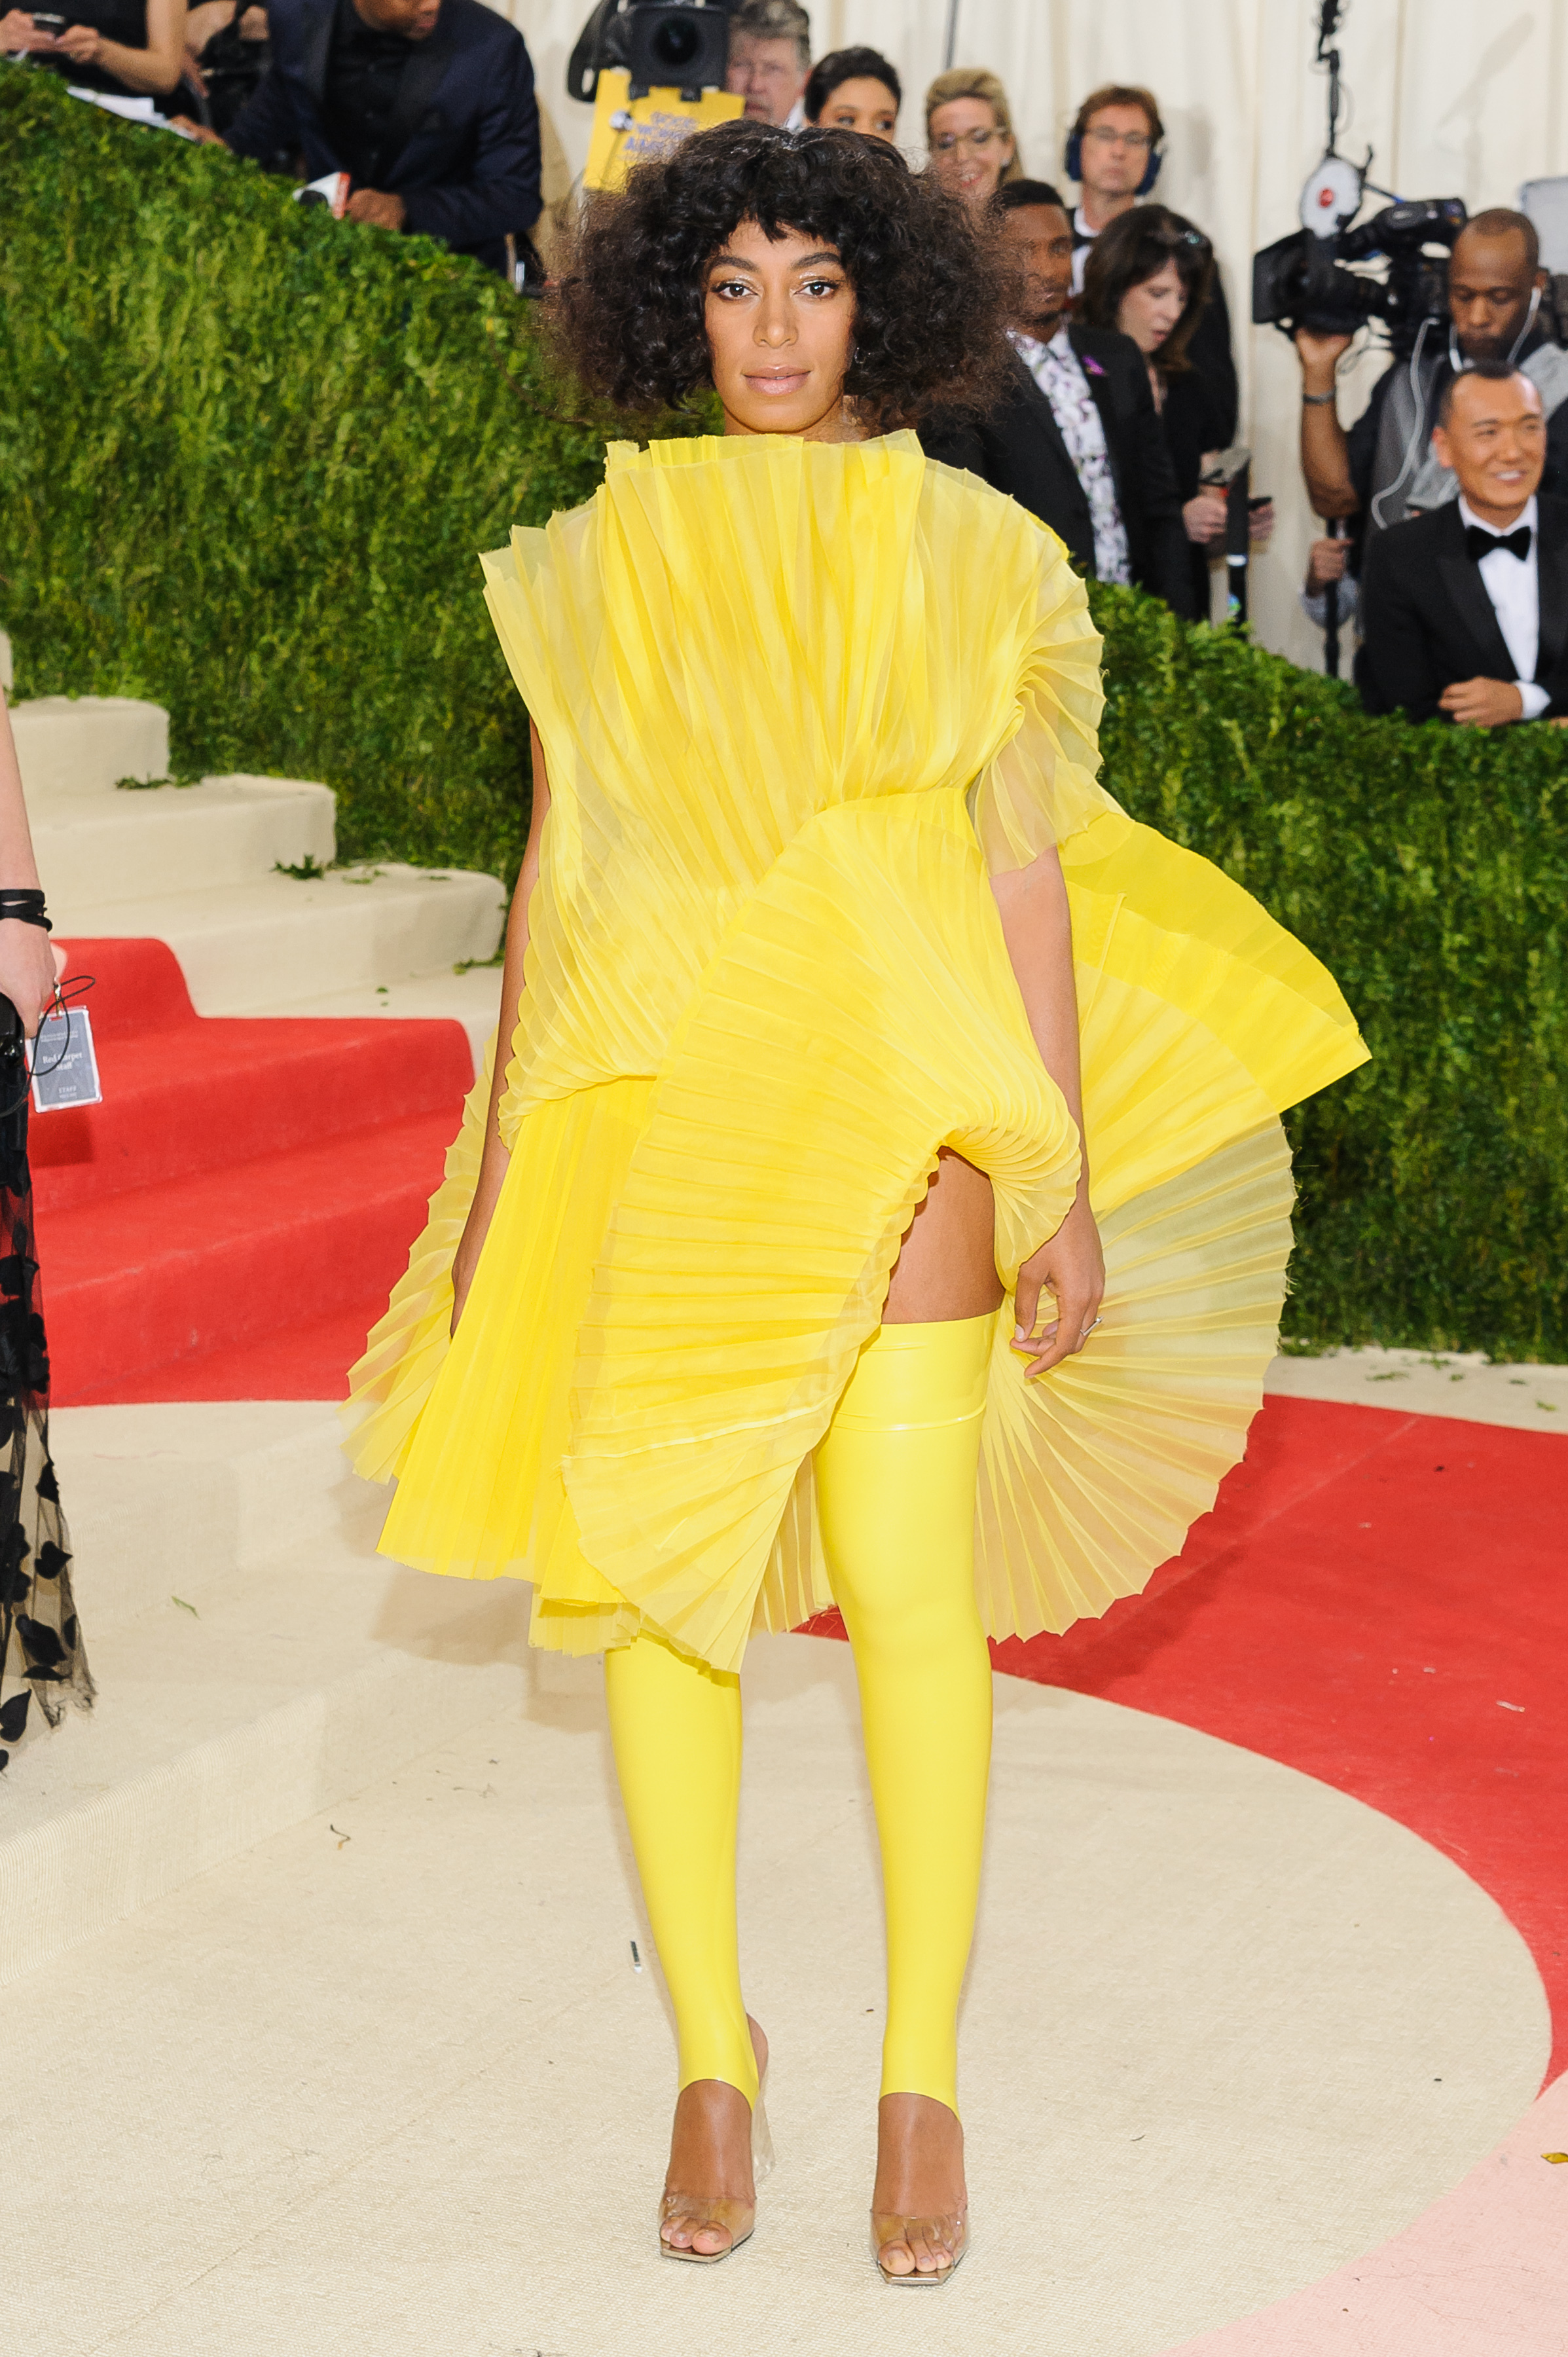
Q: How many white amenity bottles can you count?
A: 0